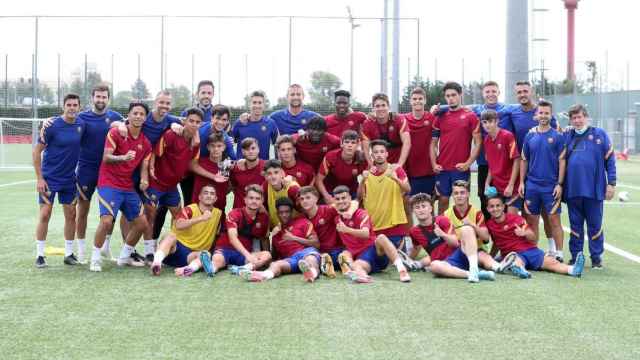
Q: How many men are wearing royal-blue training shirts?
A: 11